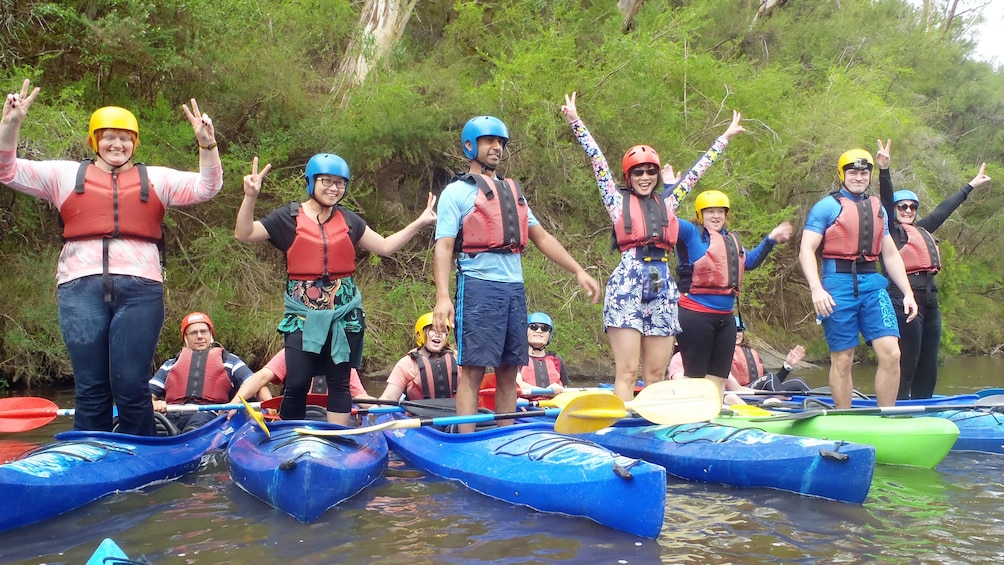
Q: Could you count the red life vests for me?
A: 12